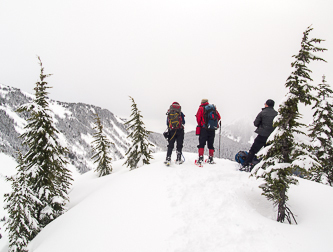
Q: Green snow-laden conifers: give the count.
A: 6